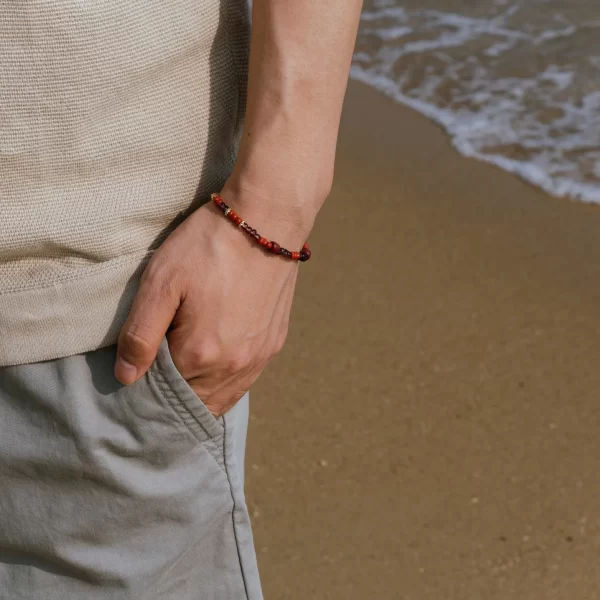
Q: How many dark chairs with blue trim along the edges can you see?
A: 0